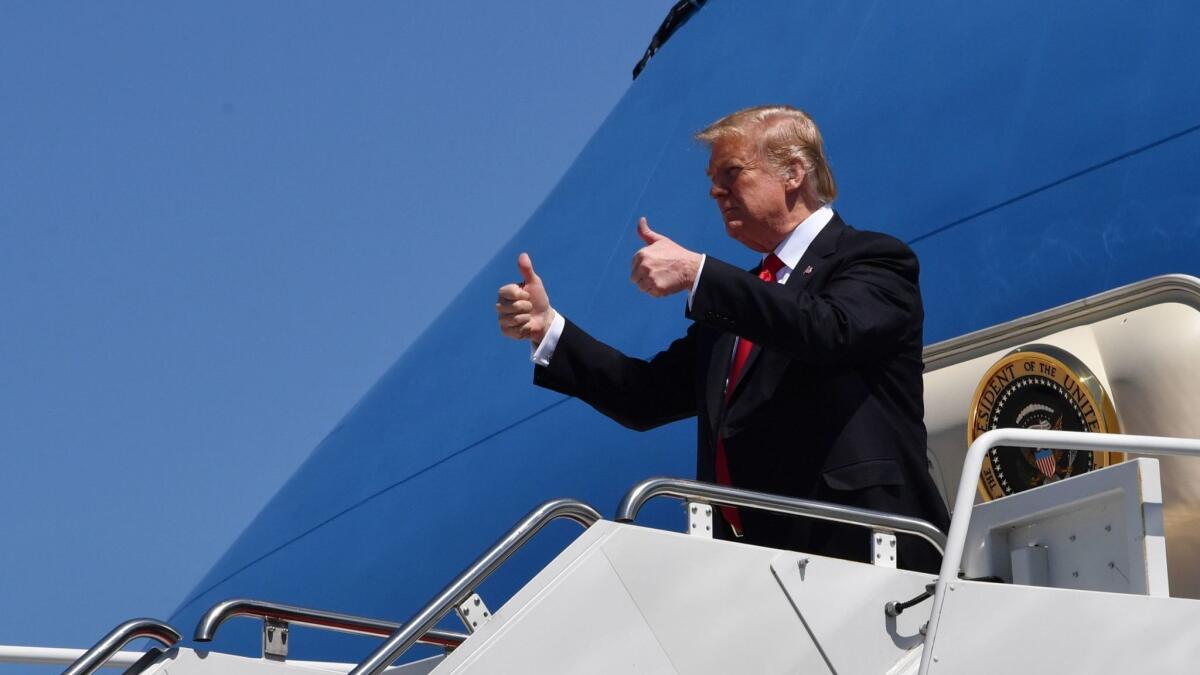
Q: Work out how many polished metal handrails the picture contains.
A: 4